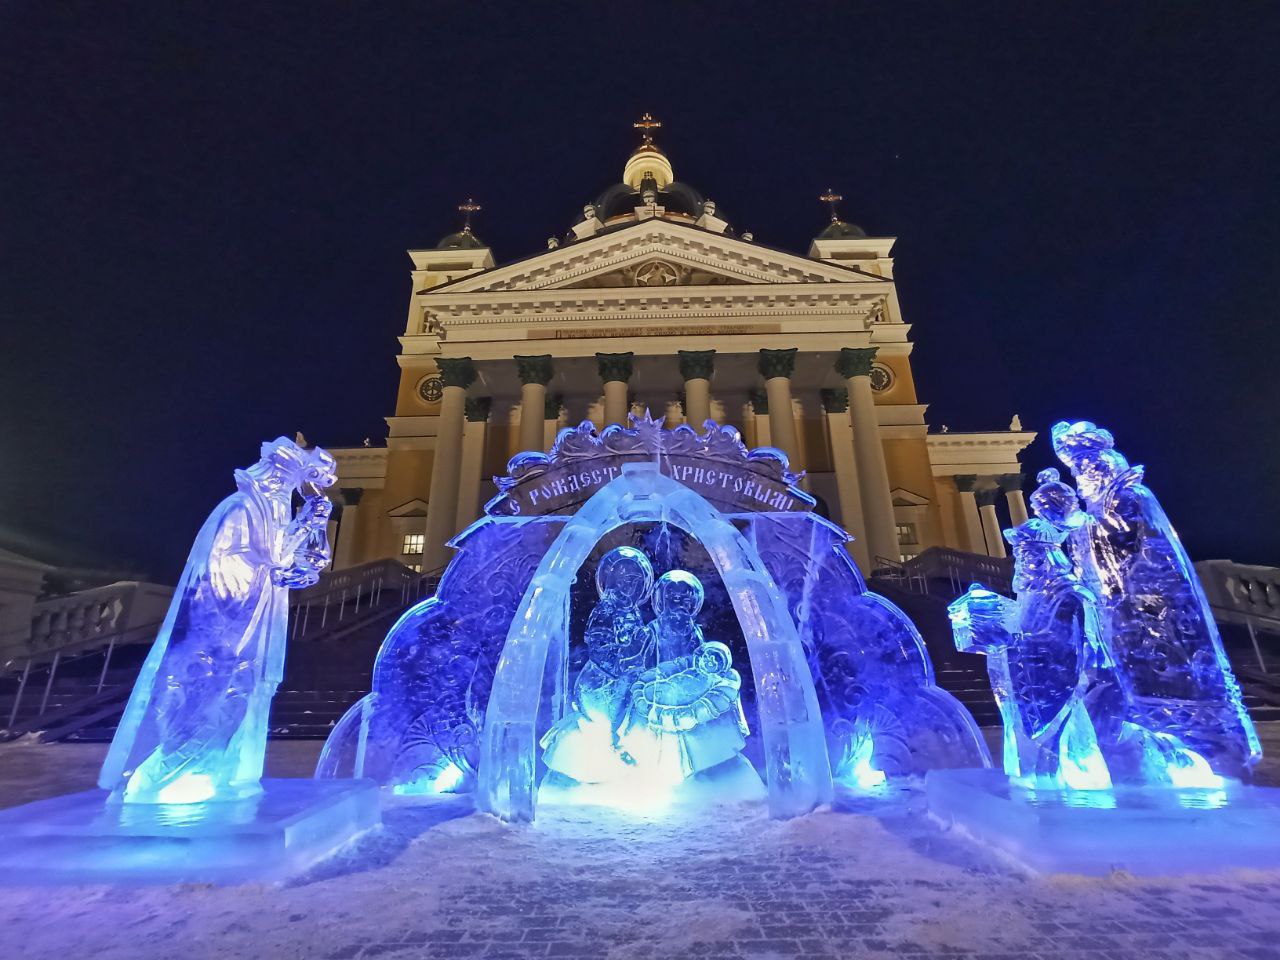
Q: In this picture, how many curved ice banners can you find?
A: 1